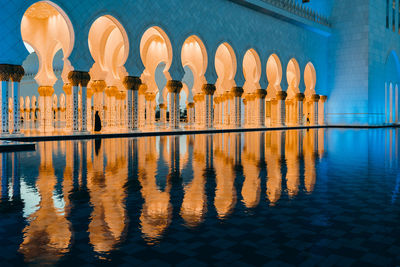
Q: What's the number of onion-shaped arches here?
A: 9